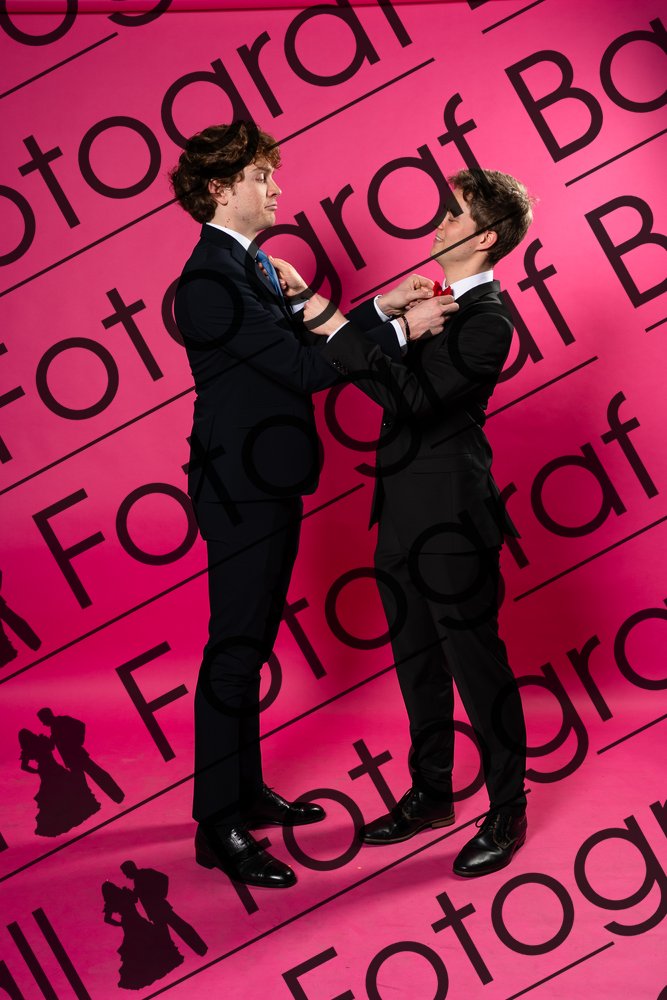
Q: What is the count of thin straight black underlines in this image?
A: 15